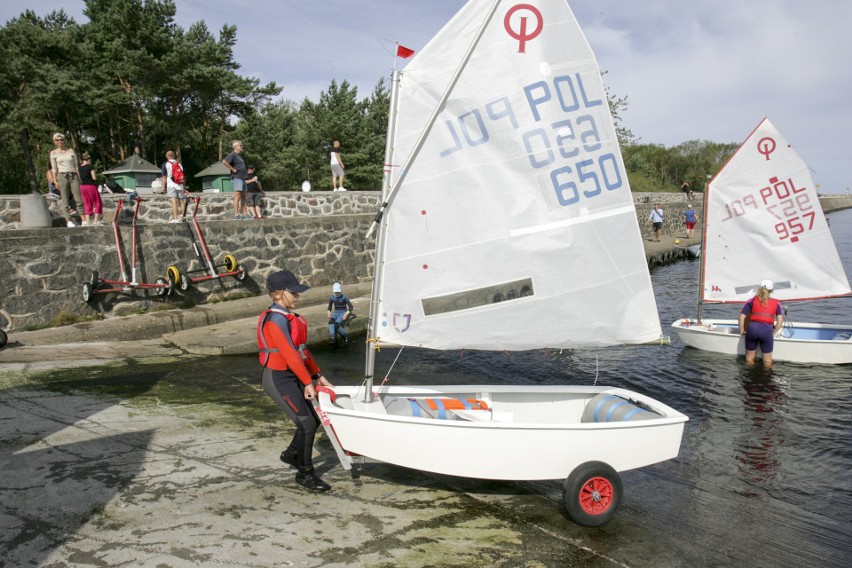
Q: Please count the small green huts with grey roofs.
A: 2